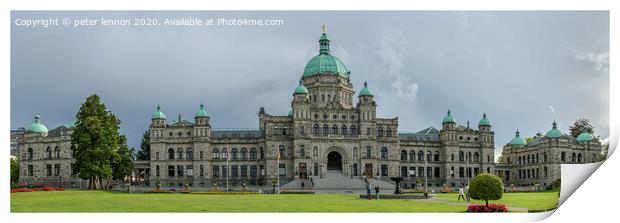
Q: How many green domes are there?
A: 11